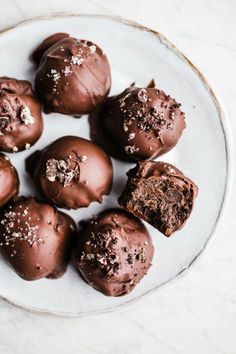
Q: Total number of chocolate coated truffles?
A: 8